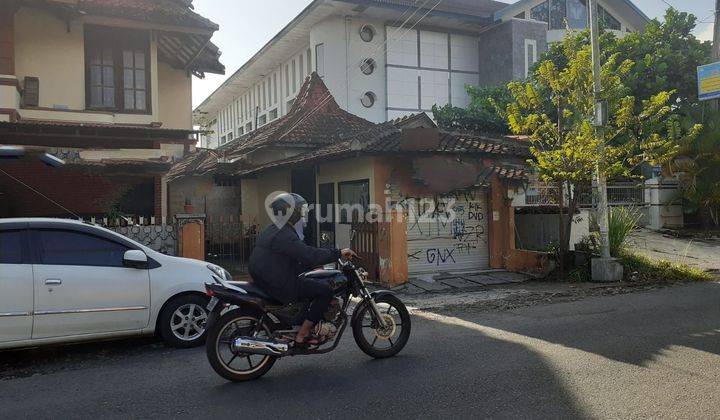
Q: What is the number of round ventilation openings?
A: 3